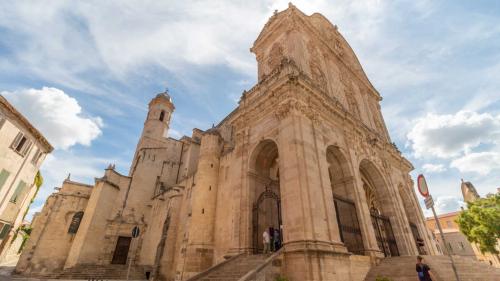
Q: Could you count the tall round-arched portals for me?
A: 4